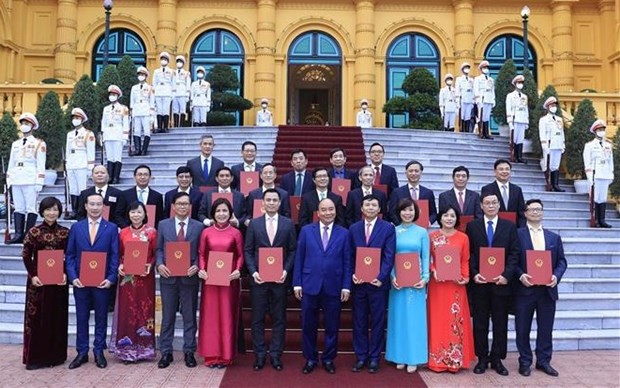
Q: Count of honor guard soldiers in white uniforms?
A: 15